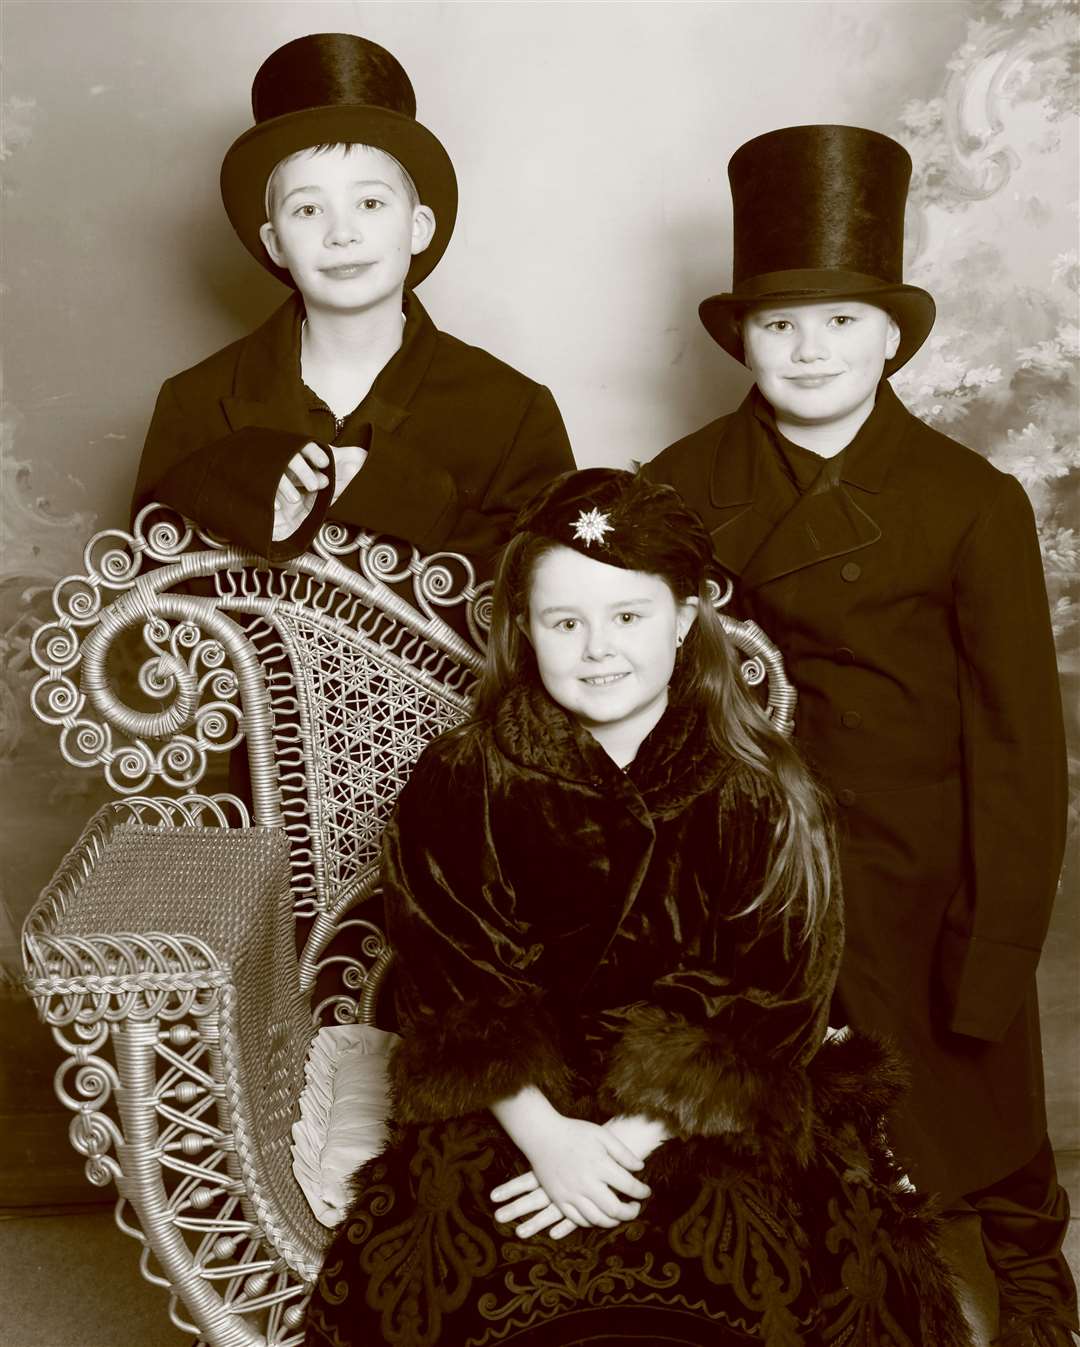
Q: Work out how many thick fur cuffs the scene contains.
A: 2